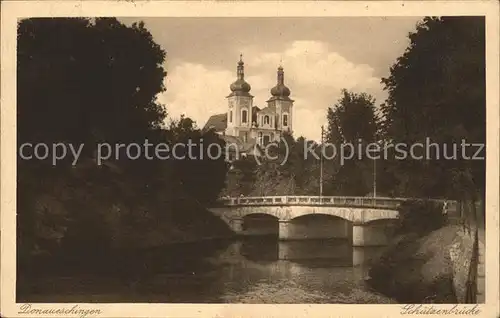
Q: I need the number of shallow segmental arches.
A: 3